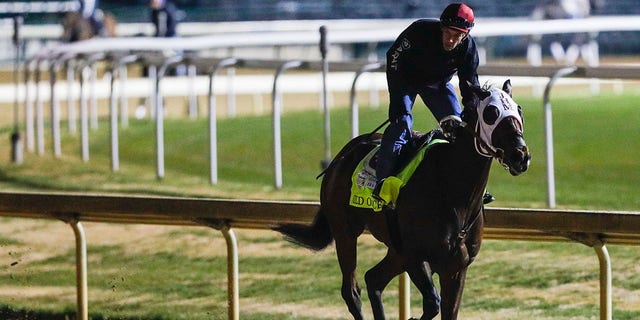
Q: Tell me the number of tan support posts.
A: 4